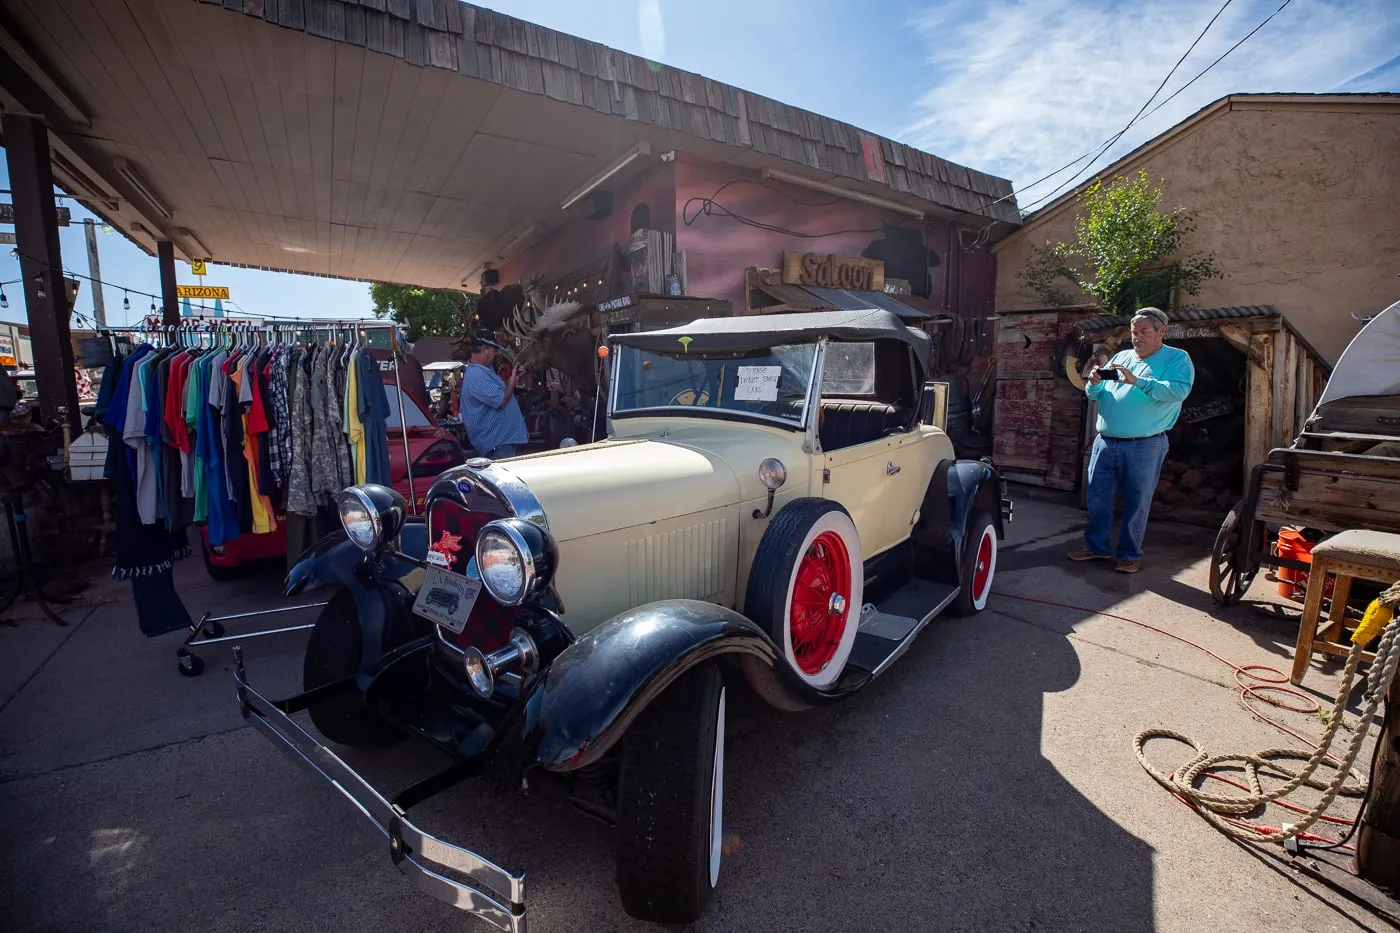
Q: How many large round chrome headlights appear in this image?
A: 2